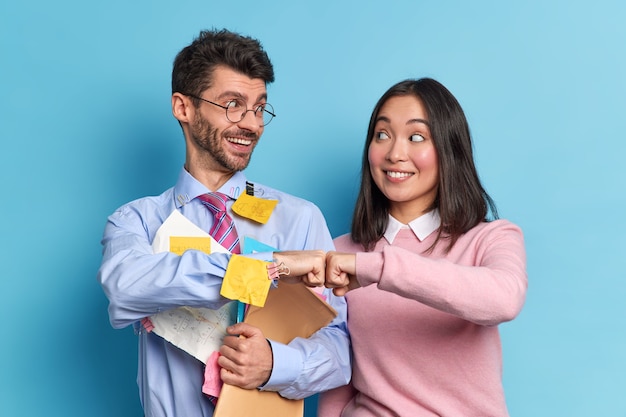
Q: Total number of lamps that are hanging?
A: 0